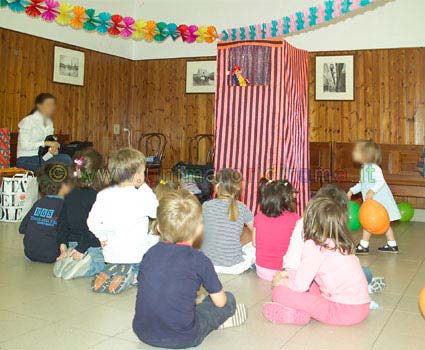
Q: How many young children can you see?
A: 10